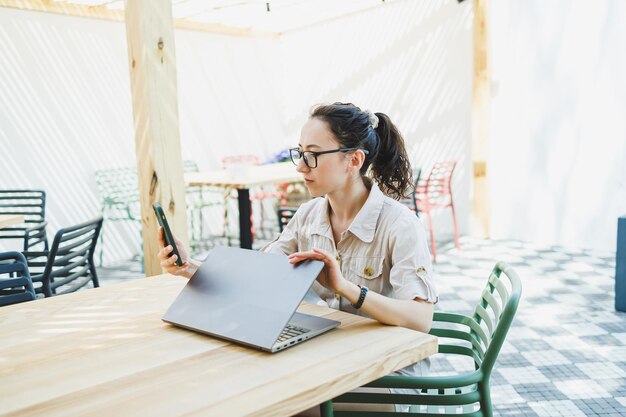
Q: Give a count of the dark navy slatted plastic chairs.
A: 3